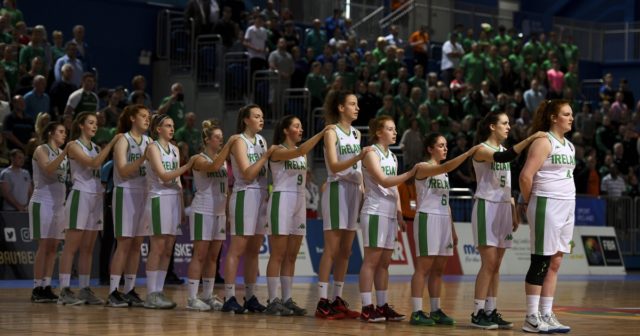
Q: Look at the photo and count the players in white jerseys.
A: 12